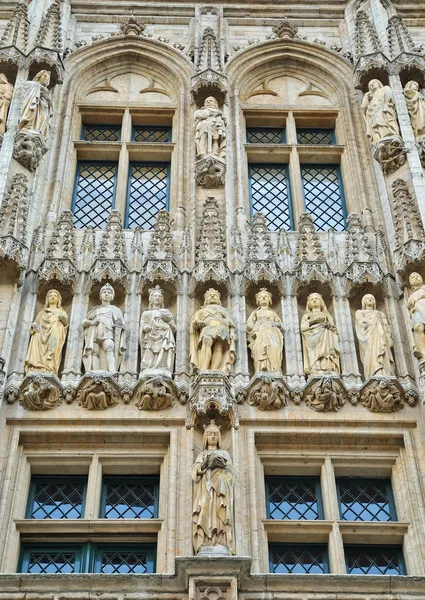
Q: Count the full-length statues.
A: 14